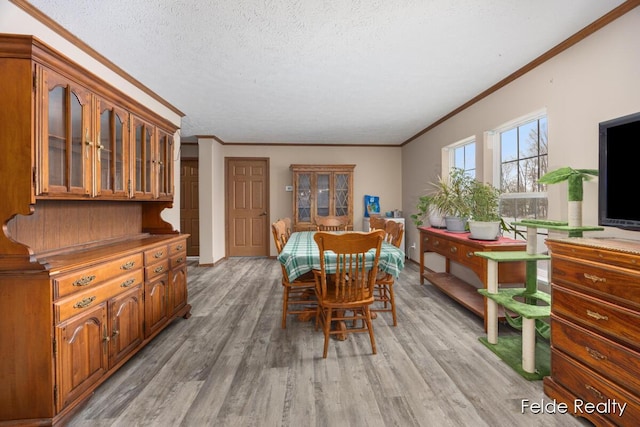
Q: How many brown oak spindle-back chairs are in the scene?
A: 6